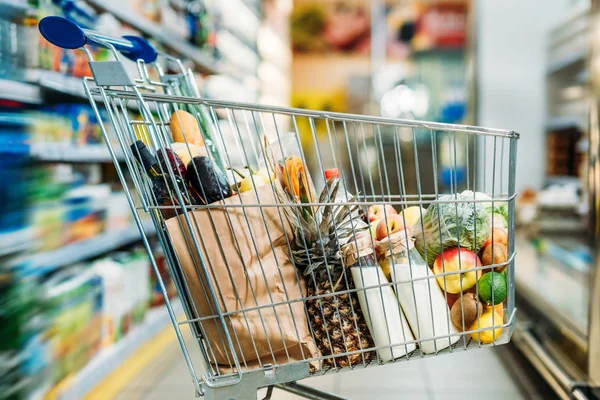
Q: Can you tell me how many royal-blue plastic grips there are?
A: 2